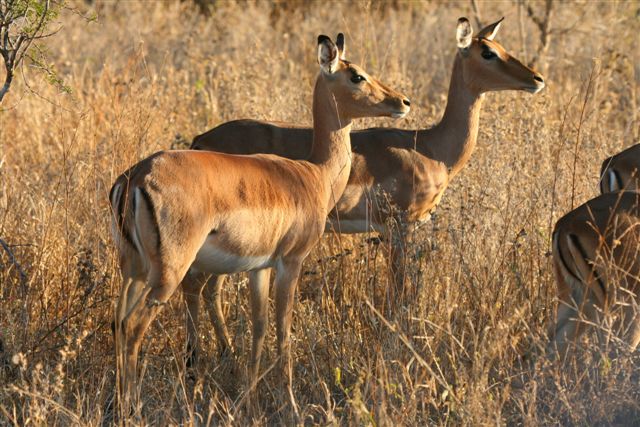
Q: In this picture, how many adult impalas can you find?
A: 4